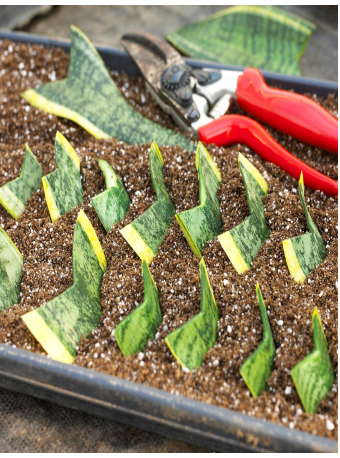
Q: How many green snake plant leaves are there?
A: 15